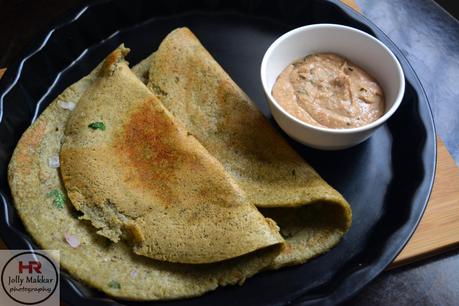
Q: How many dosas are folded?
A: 2